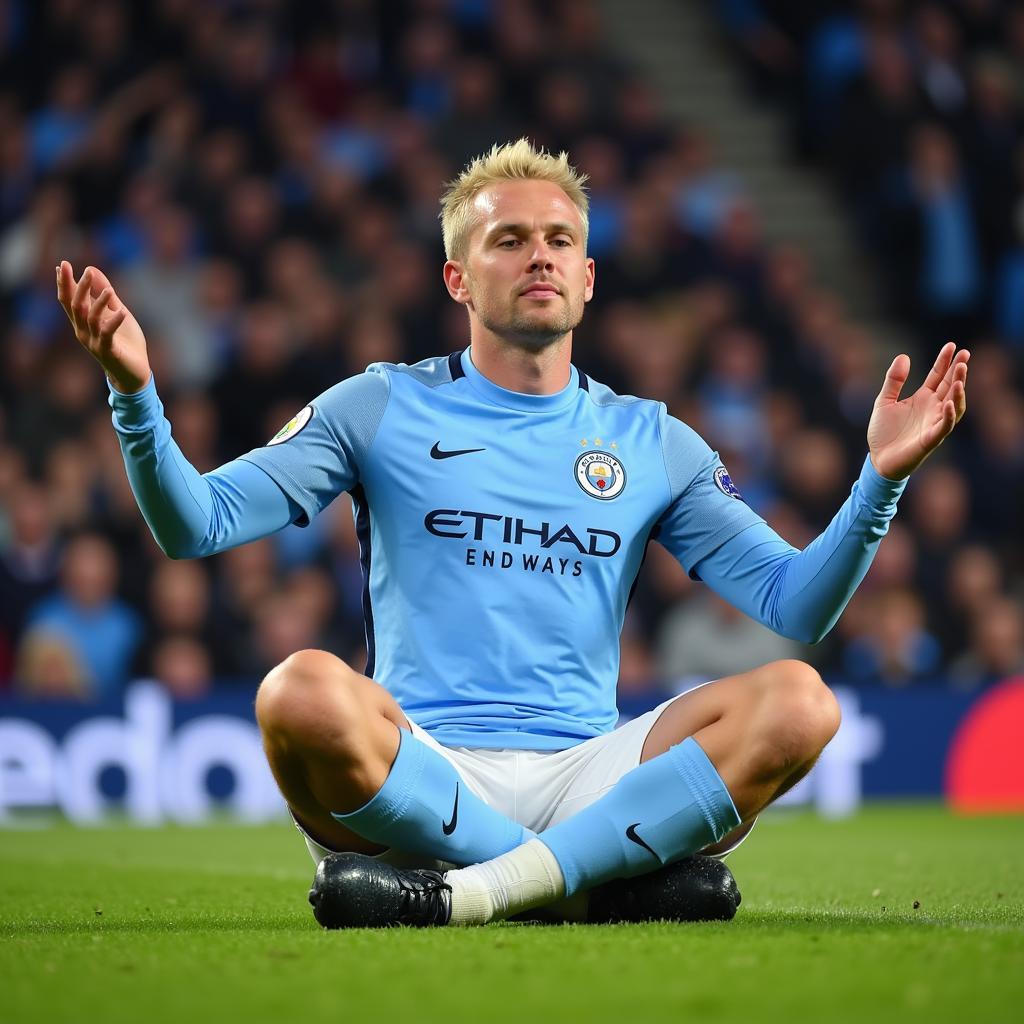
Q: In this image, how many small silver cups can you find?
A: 0